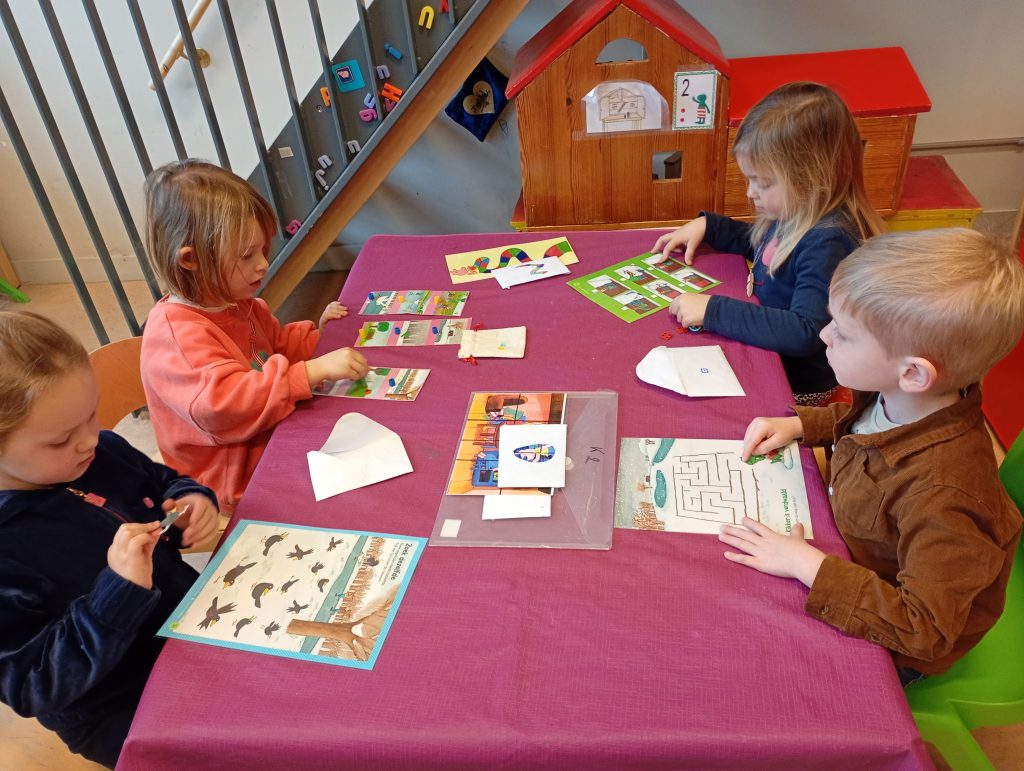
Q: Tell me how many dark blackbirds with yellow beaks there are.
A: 12